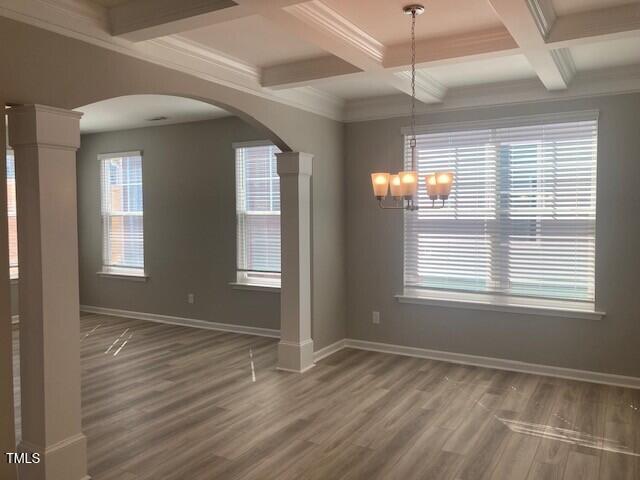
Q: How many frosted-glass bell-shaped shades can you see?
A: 5